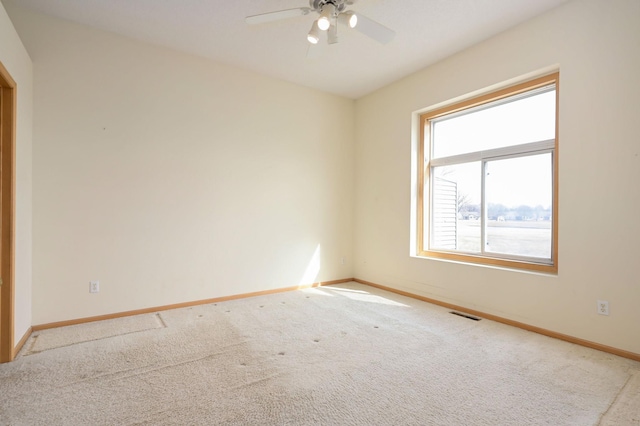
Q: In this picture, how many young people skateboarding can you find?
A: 0